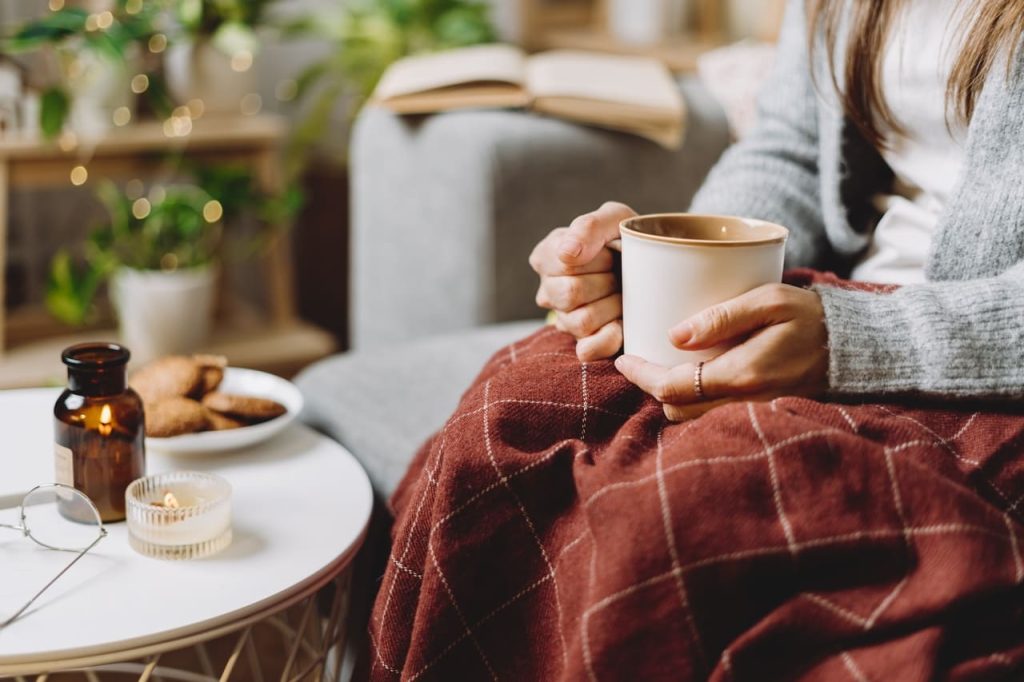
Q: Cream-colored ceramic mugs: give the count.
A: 1